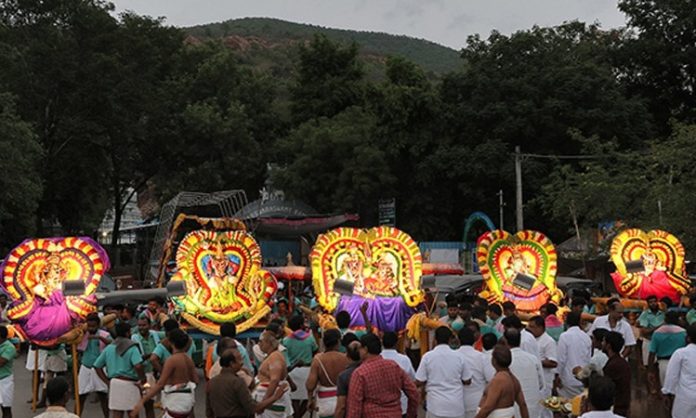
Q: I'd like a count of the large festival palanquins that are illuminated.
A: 5